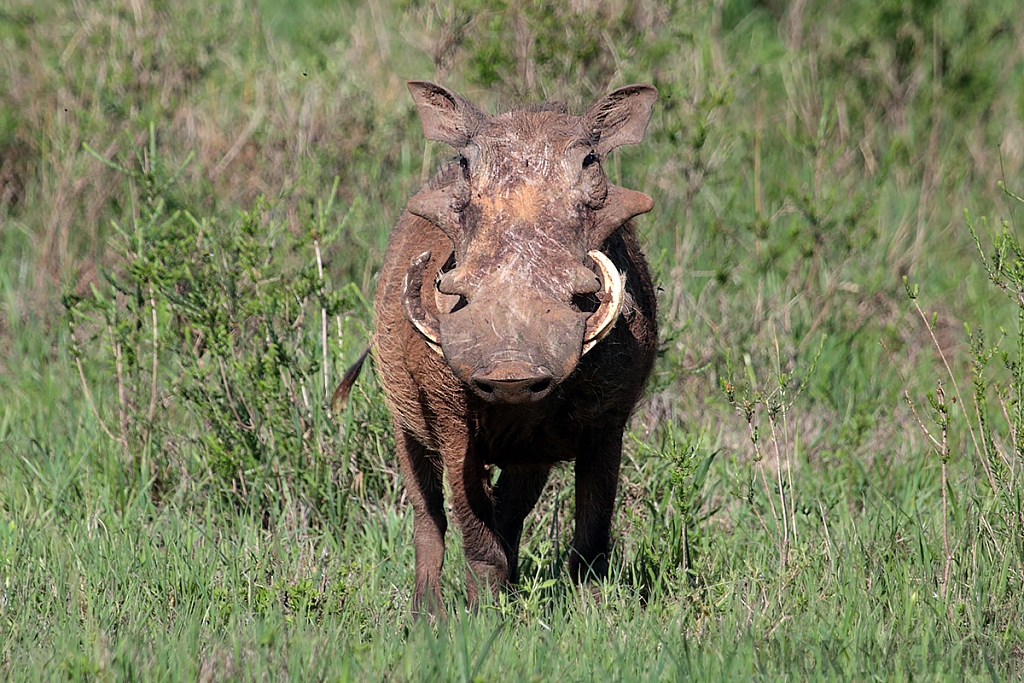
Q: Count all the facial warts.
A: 4